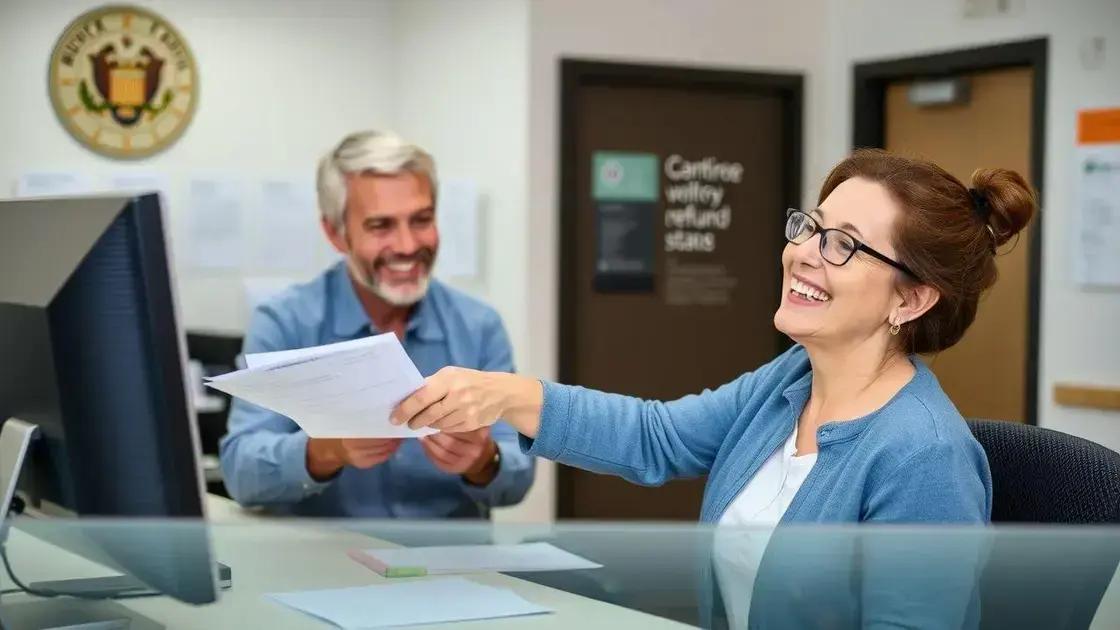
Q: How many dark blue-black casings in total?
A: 1